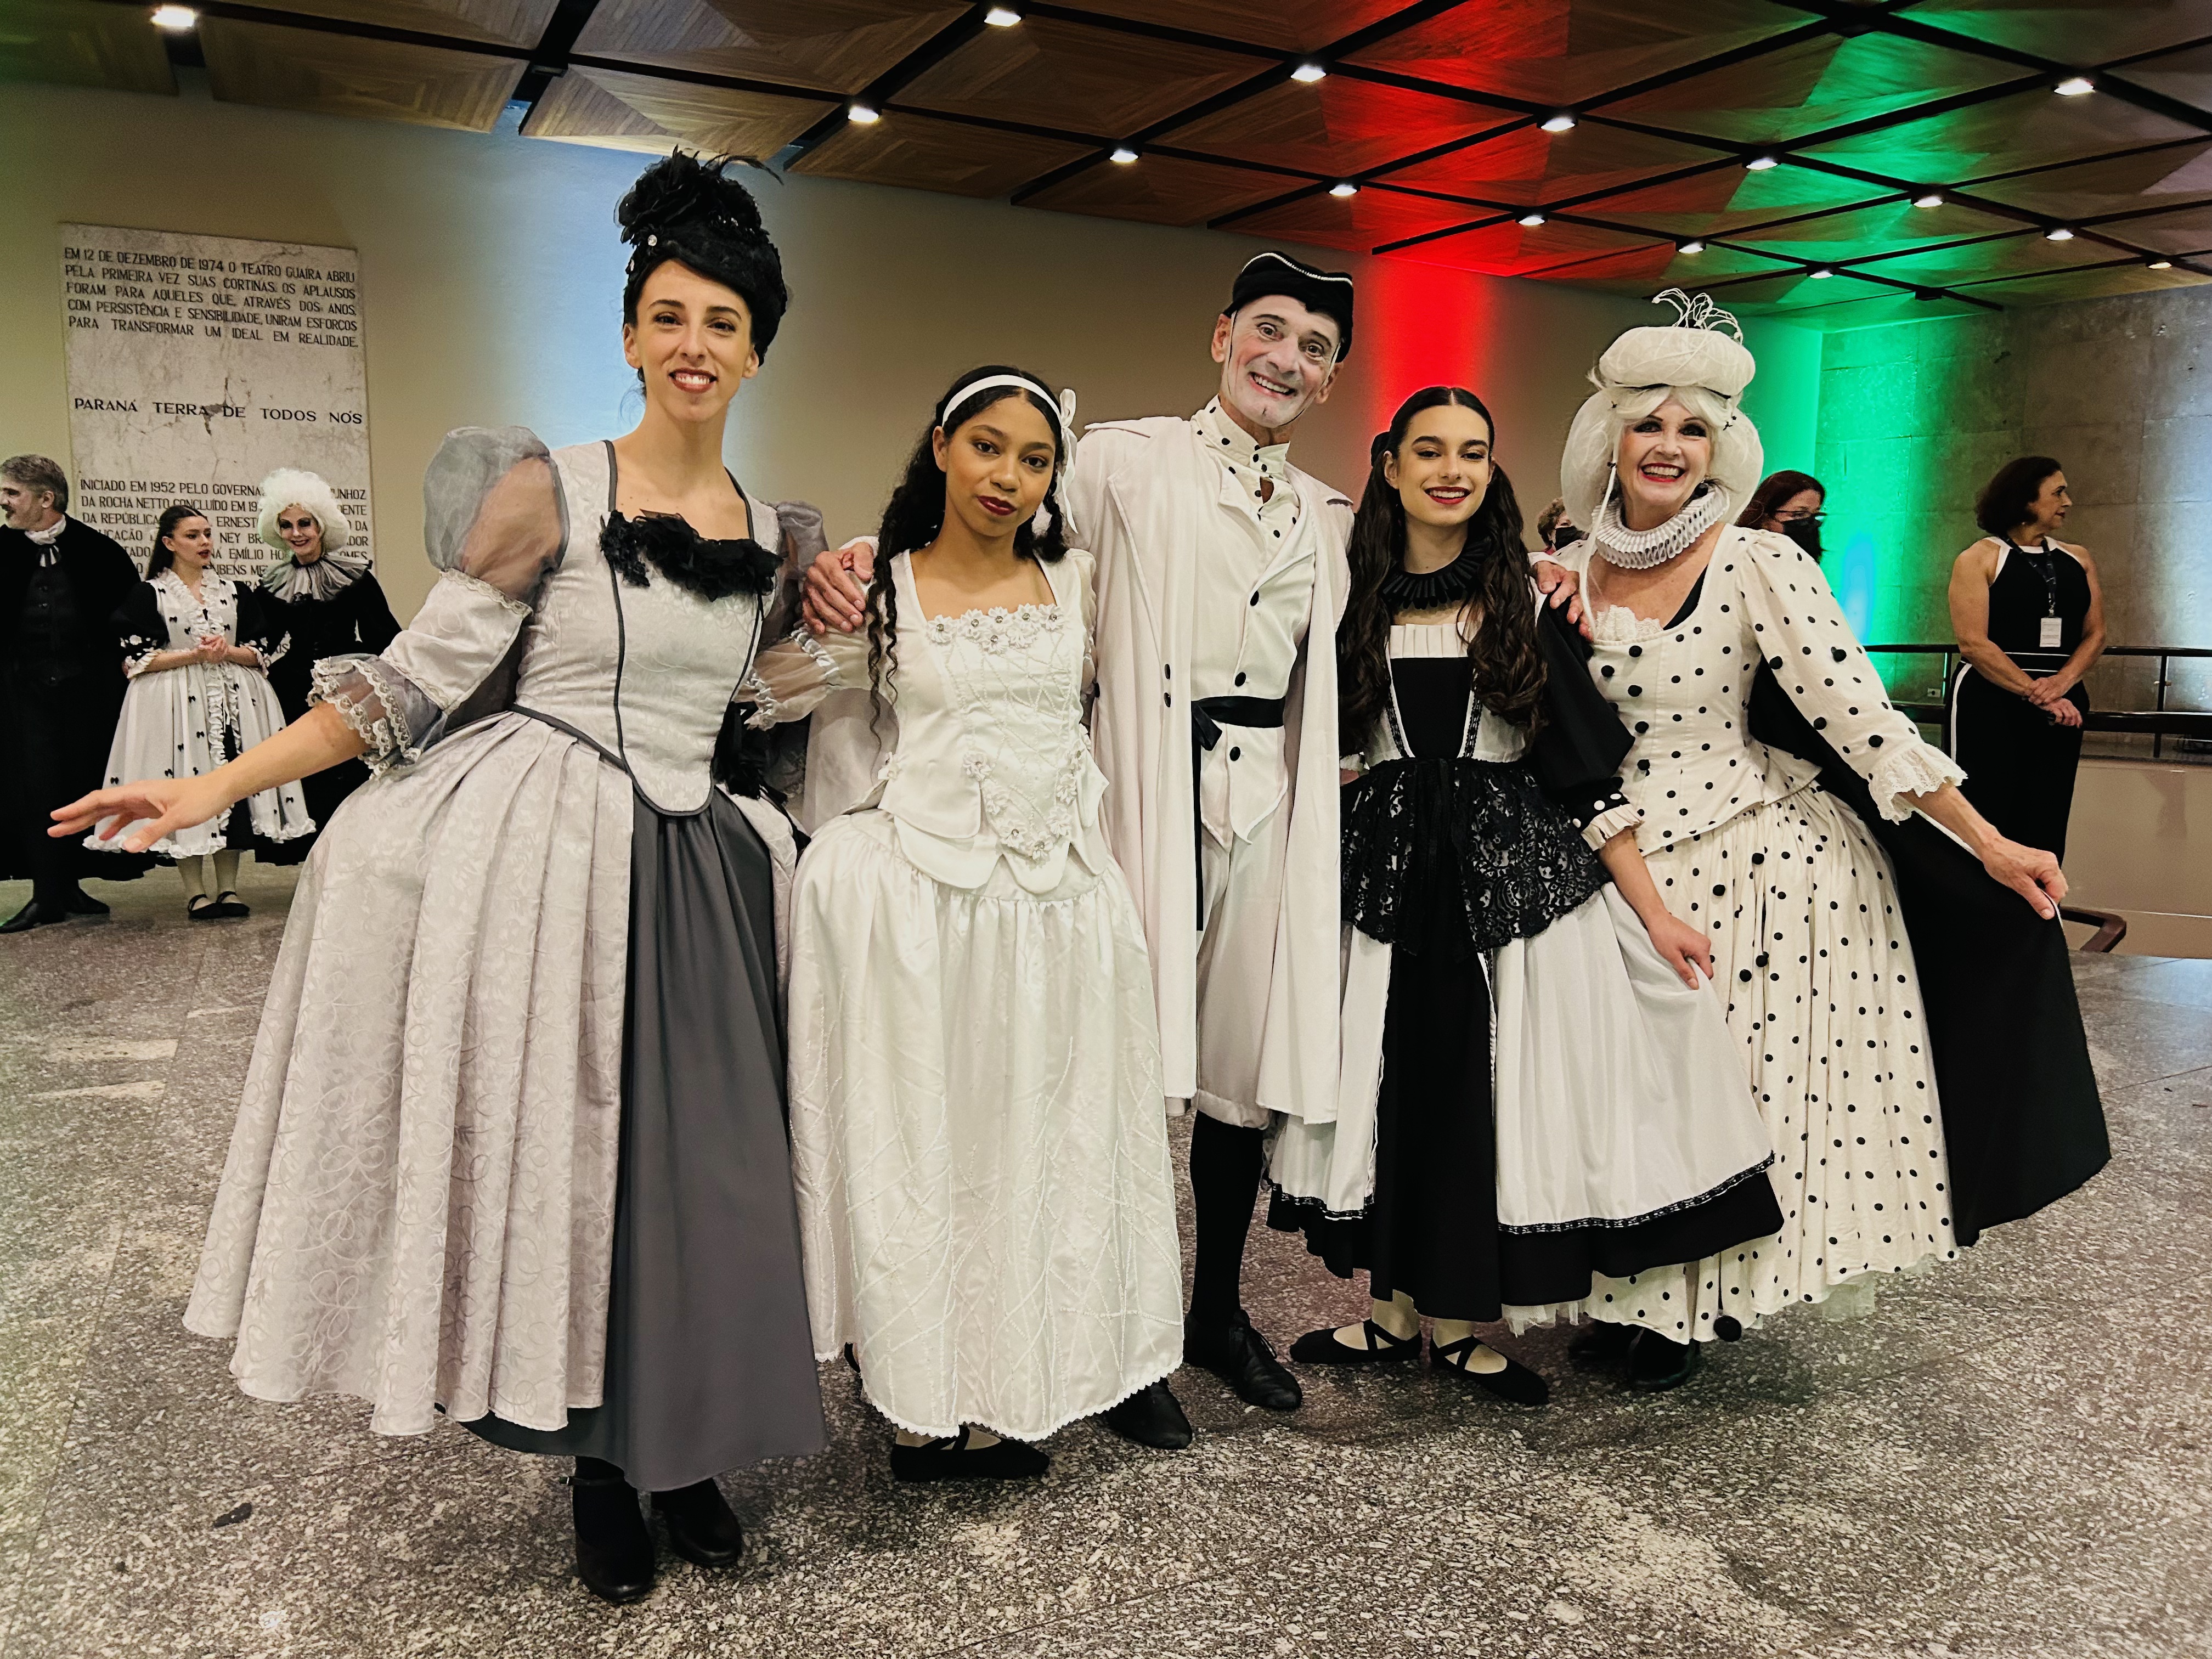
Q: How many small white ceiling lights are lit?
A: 15